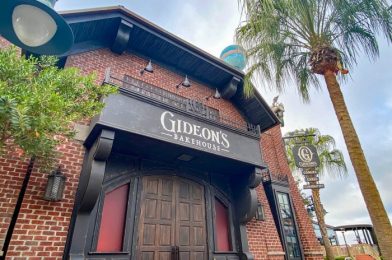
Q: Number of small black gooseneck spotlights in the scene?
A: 3